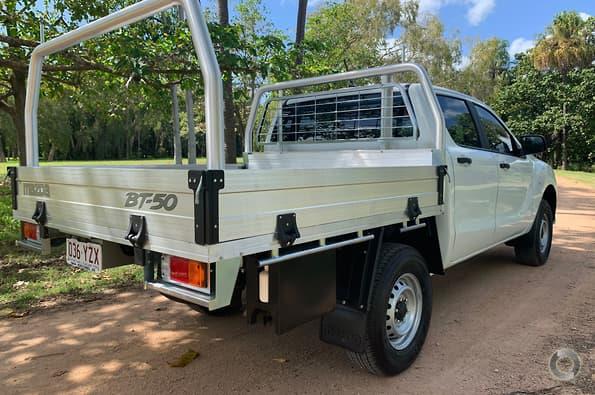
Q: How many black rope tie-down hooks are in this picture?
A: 4